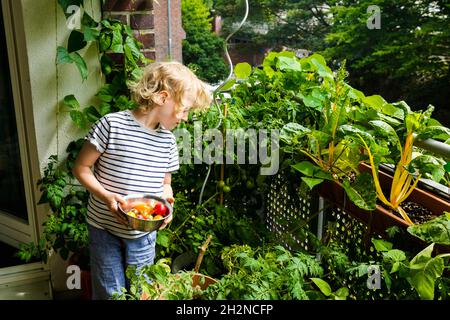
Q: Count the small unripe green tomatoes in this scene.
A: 3